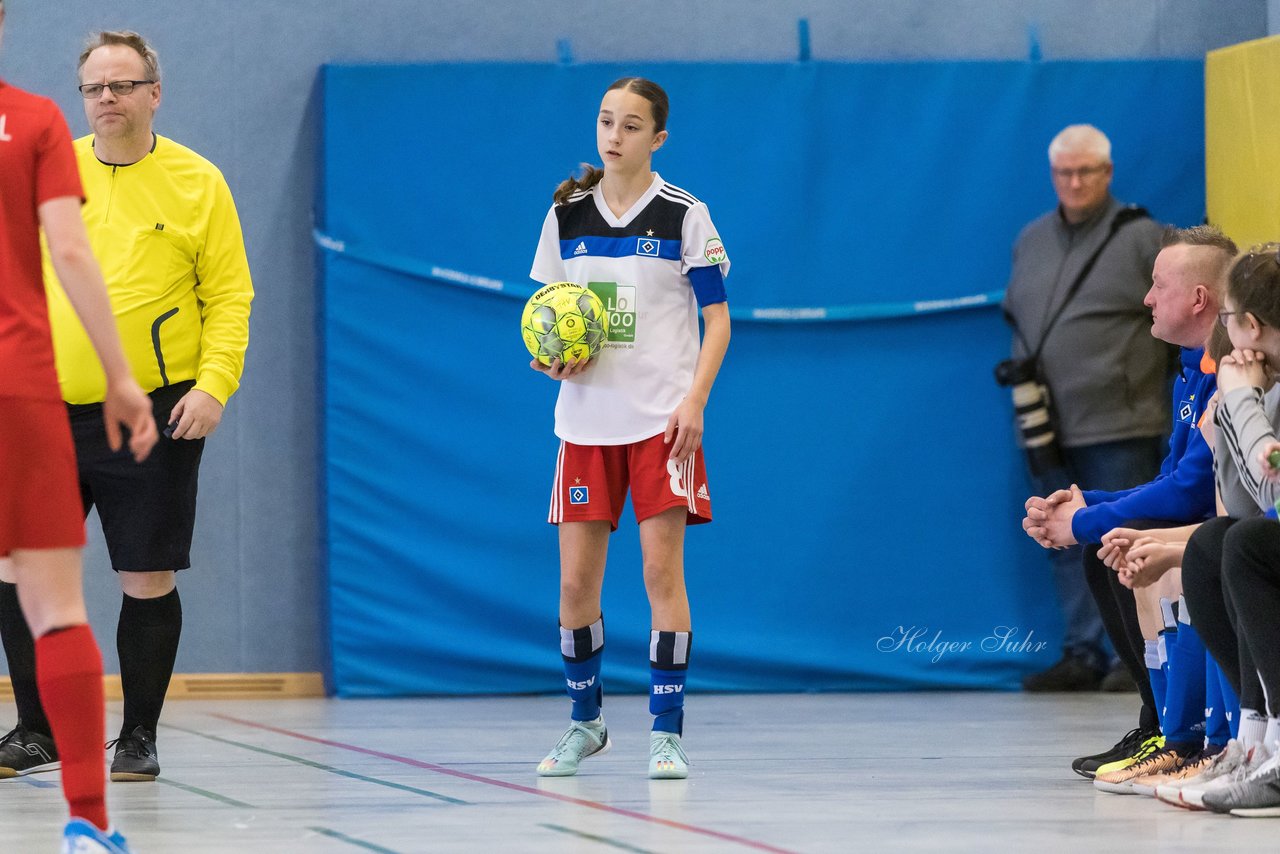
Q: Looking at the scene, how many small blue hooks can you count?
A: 3